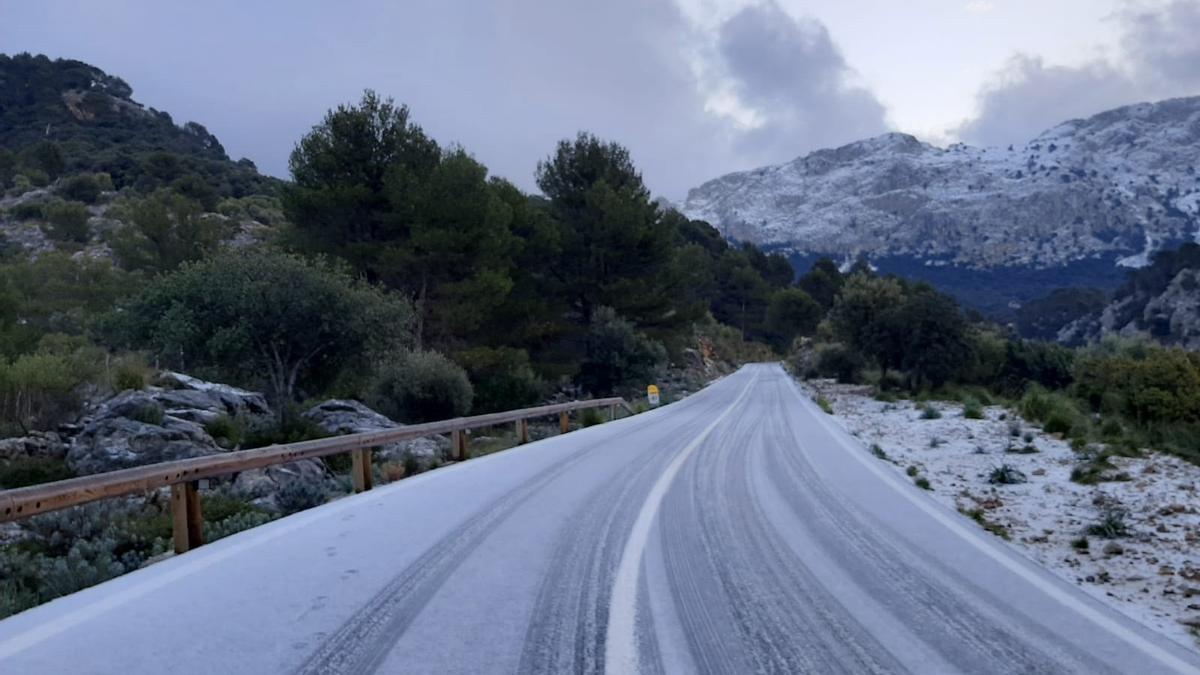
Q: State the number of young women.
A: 0